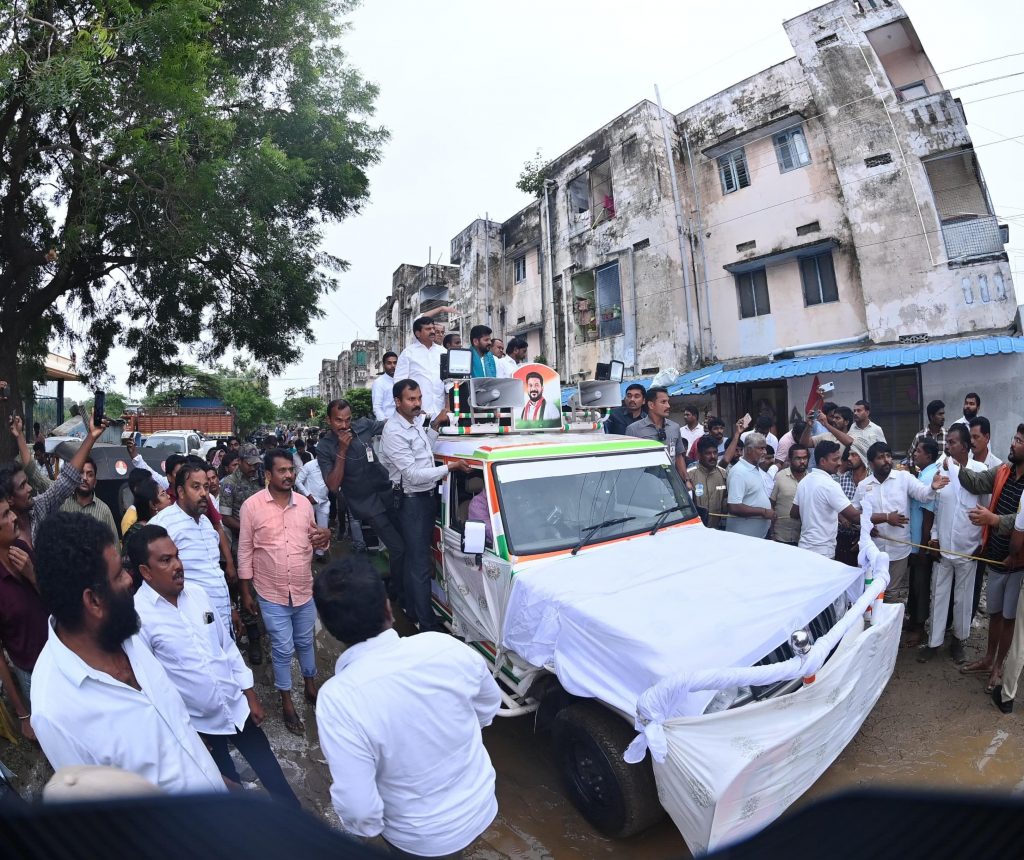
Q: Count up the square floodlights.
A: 2